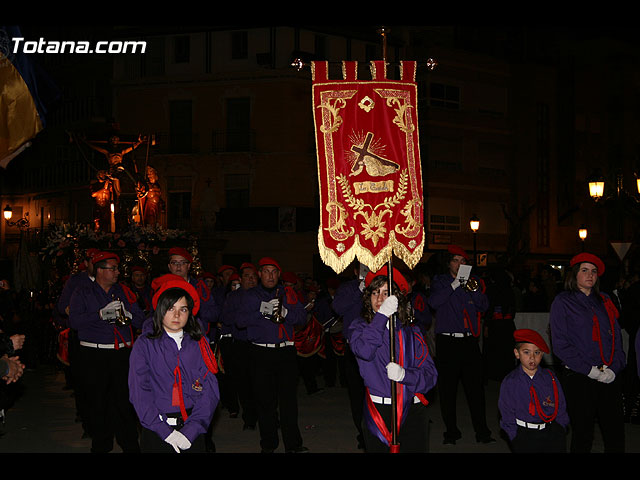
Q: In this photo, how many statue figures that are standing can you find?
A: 2